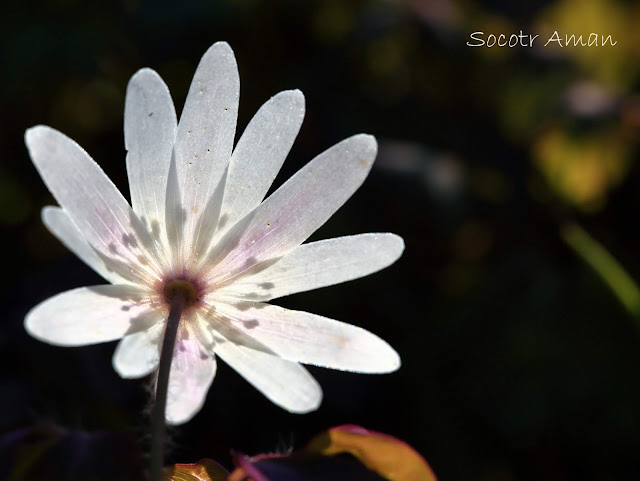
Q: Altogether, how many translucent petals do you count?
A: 12